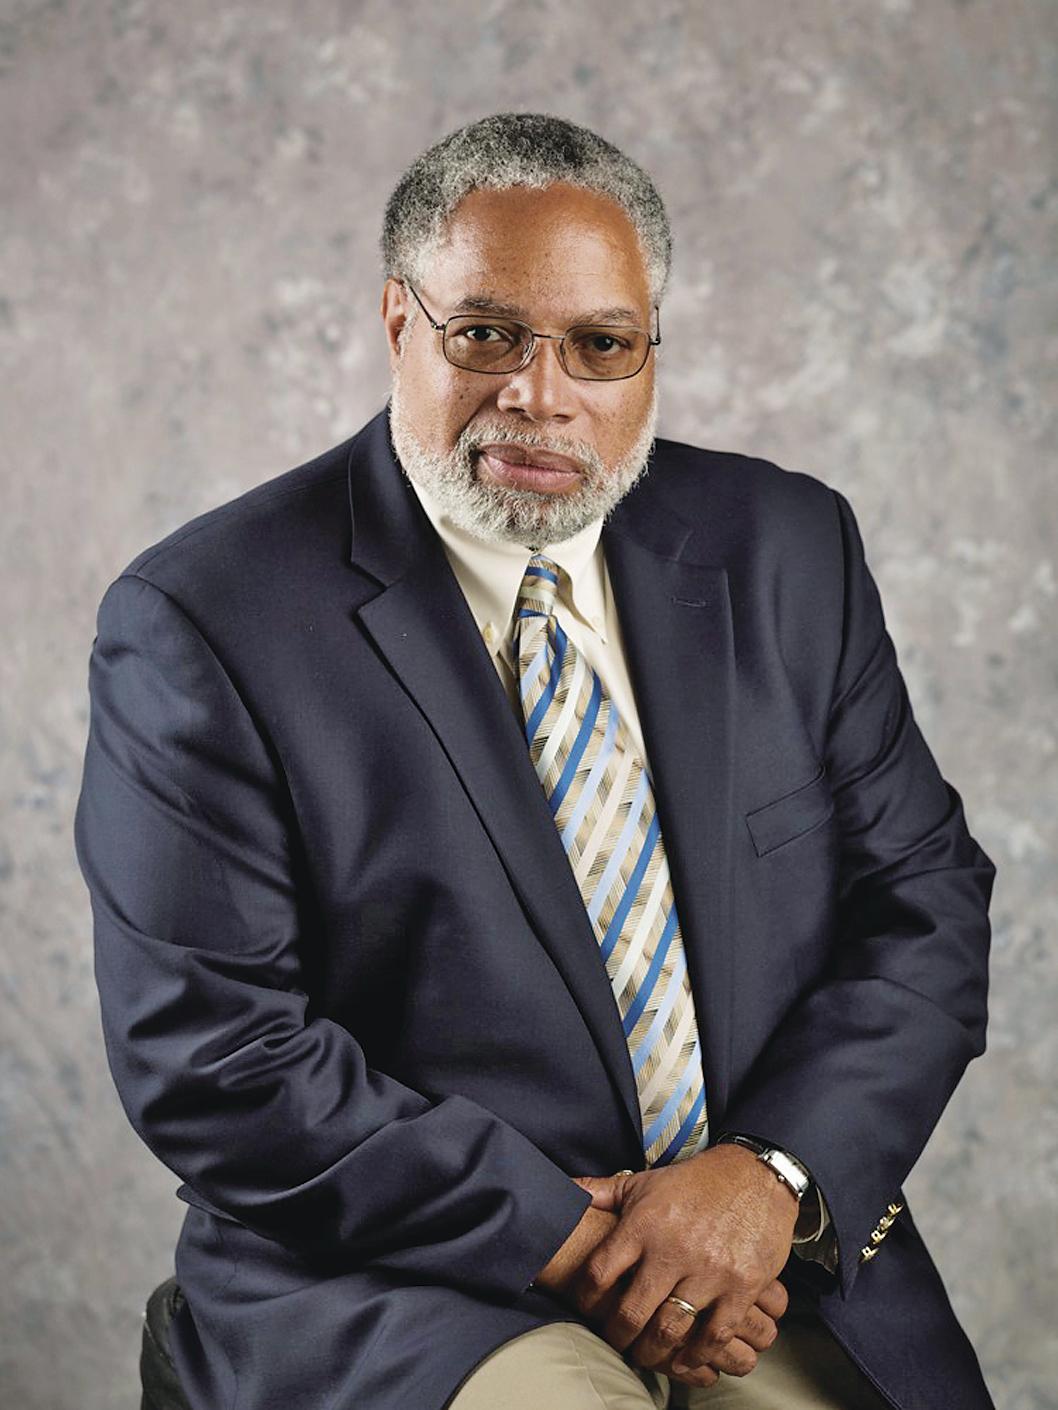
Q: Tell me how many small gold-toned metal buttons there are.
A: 4